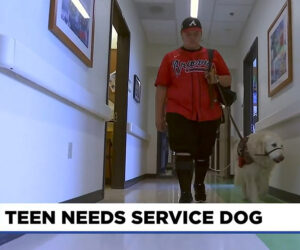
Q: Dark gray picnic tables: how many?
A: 0